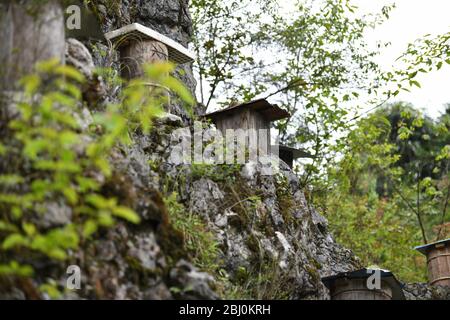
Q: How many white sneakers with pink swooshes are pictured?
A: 0